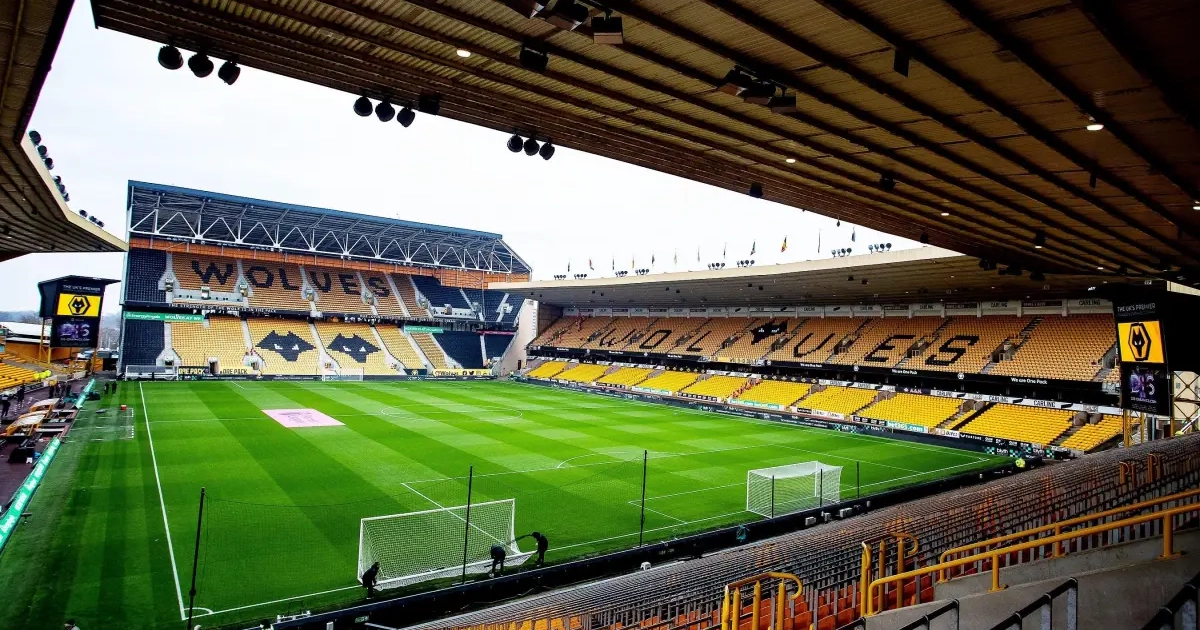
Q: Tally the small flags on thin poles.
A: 12